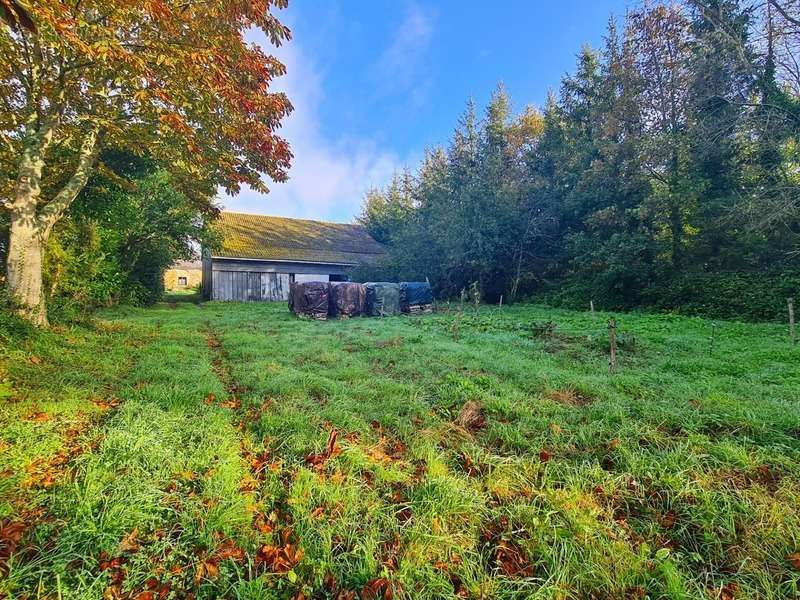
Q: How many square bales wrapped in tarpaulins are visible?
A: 4